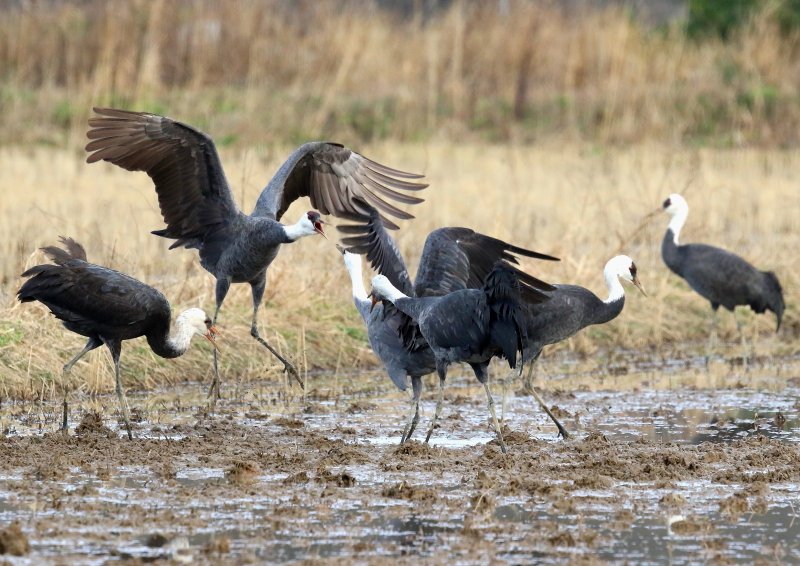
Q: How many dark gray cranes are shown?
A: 6